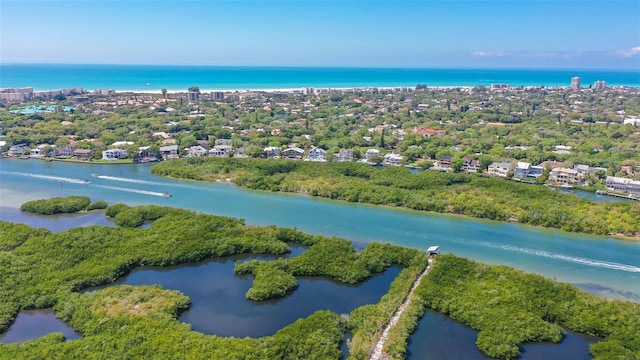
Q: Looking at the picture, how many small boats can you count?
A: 3